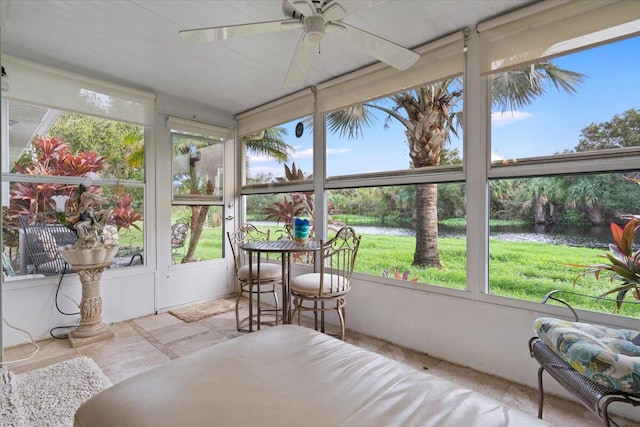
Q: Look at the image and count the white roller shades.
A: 5